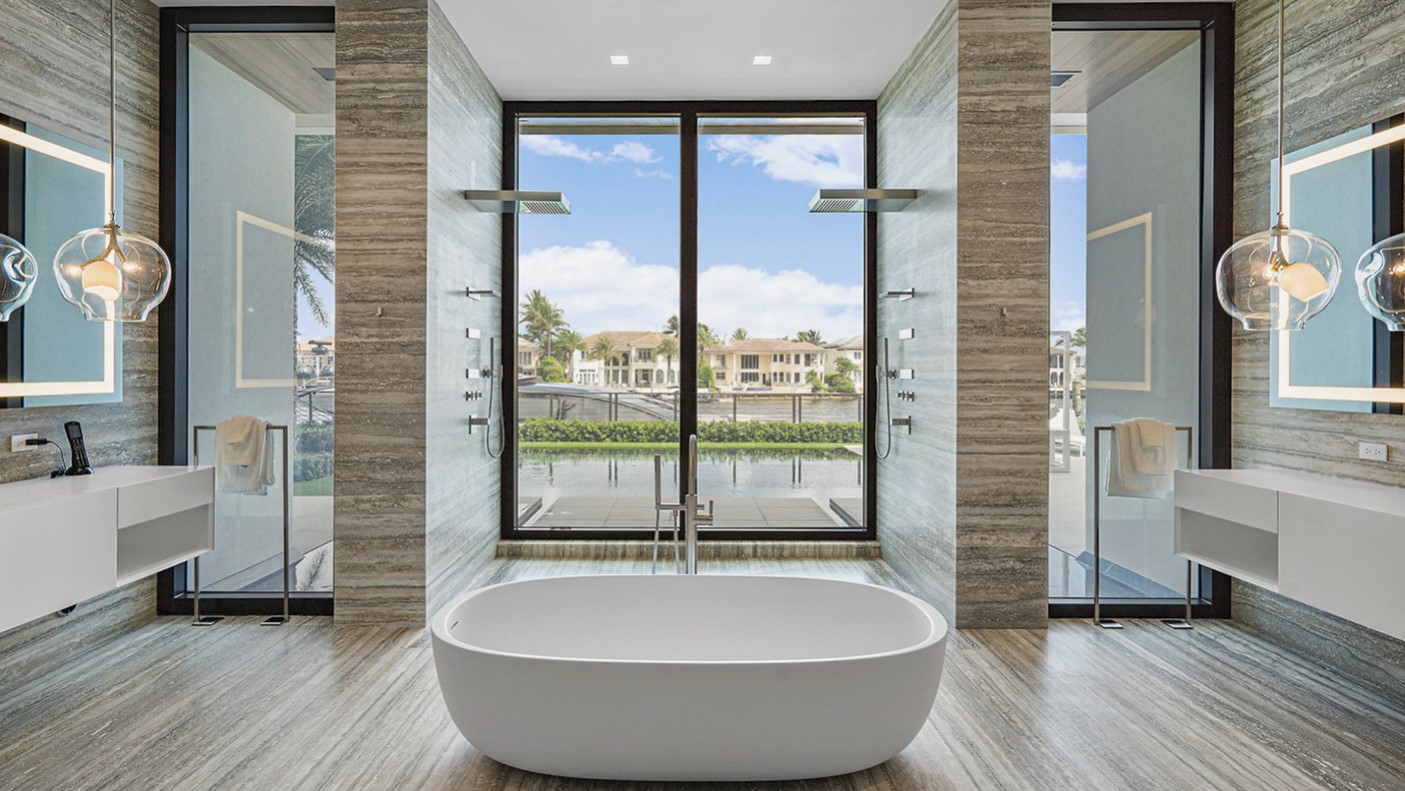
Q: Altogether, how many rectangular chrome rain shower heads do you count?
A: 2